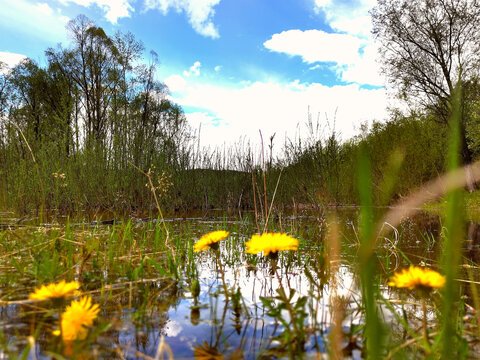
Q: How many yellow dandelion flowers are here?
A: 5